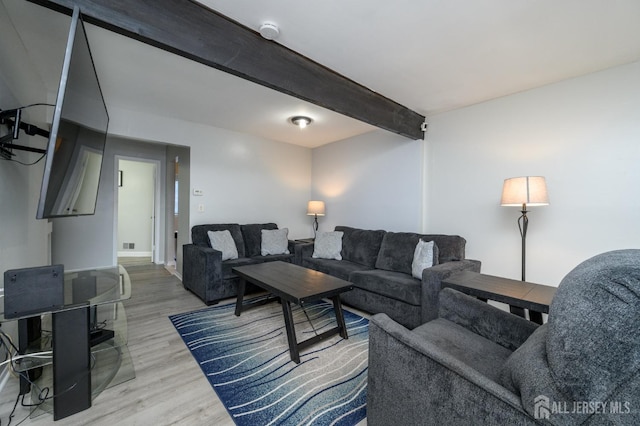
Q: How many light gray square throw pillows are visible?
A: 4